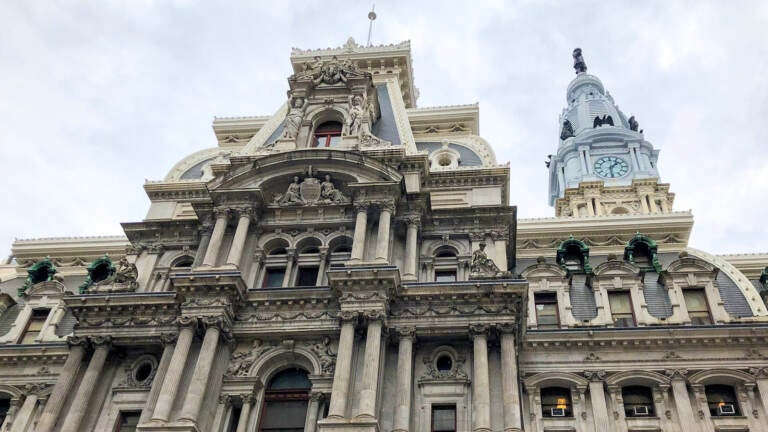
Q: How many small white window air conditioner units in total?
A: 3